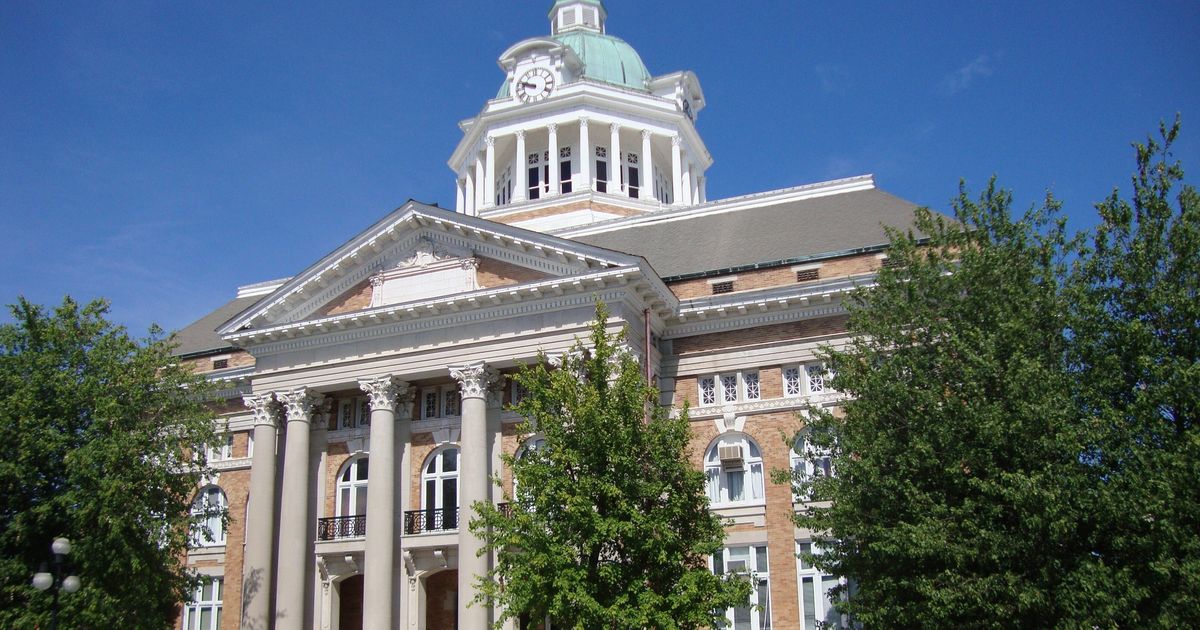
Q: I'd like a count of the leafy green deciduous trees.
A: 4